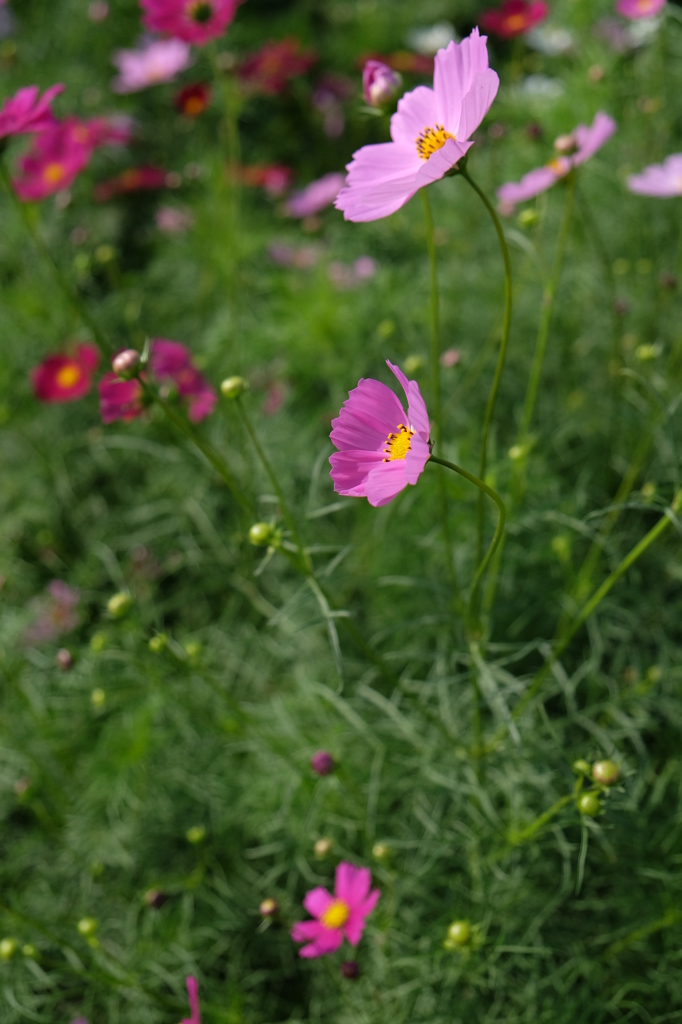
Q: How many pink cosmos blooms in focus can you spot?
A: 2